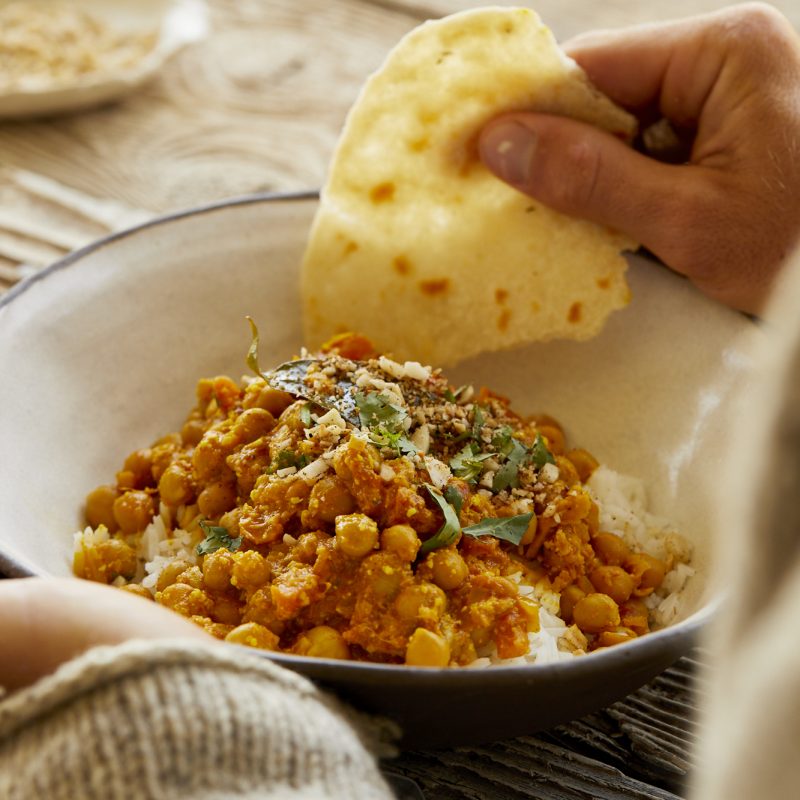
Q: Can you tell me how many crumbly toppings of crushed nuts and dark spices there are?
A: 1